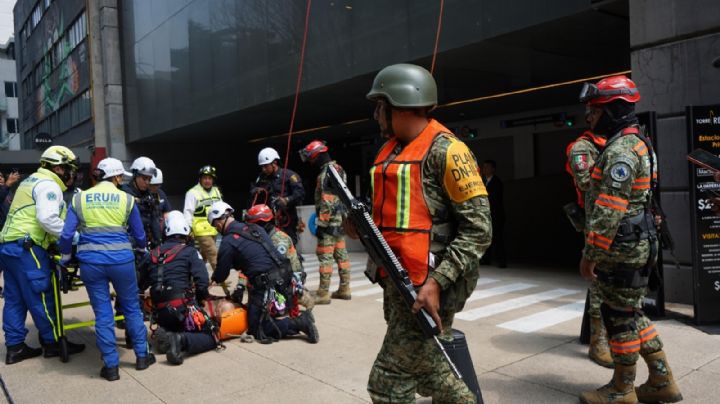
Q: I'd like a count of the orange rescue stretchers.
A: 1